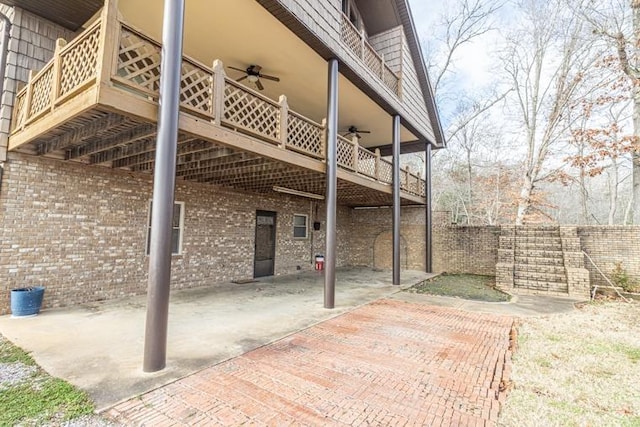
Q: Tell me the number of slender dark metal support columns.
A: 4